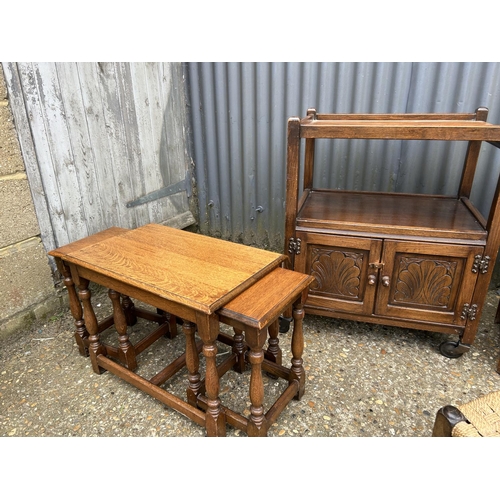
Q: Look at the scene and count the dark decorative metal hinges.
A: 3